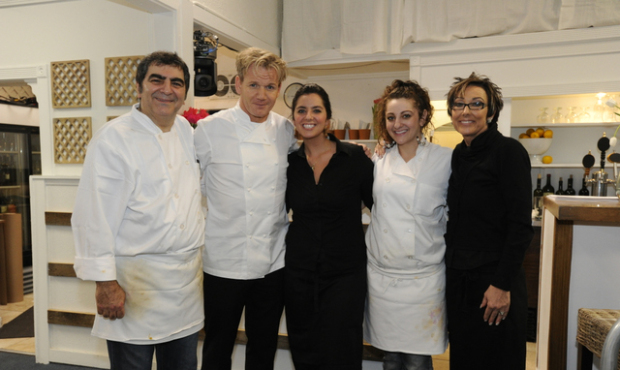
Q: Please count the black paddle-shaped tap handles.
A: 3